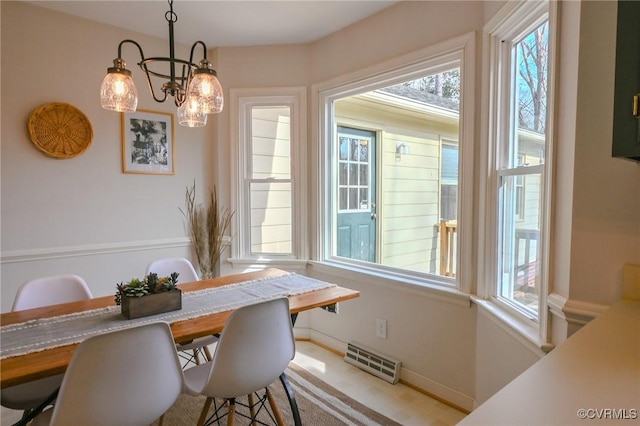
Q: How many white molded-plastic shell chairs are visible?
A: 4